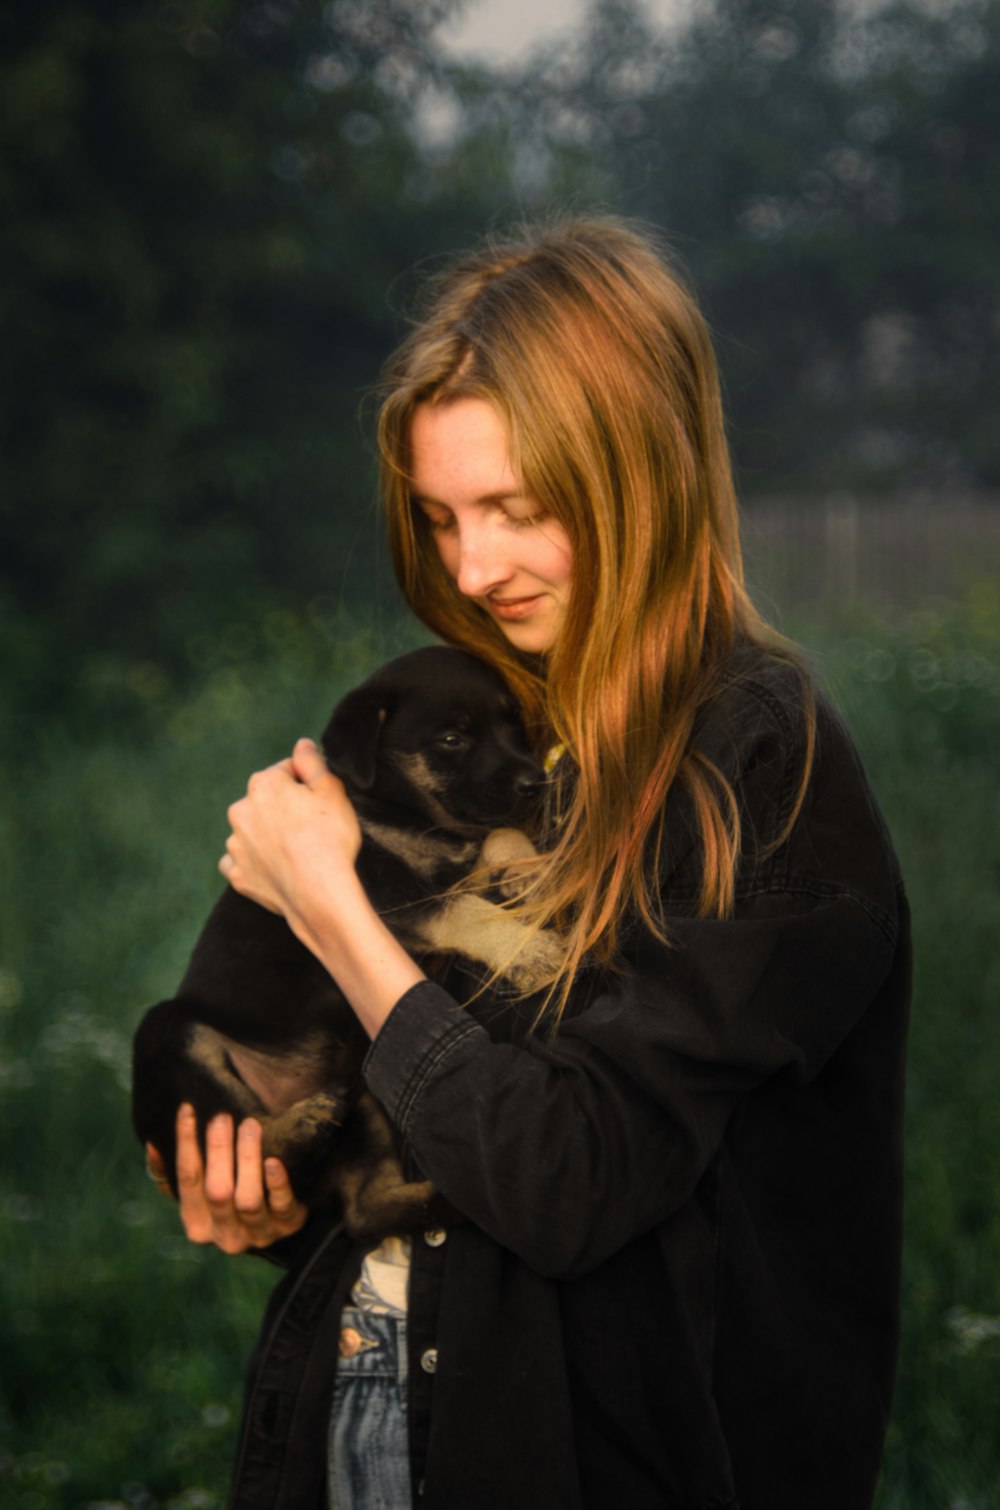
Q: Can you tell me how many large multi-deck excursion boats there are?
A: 0